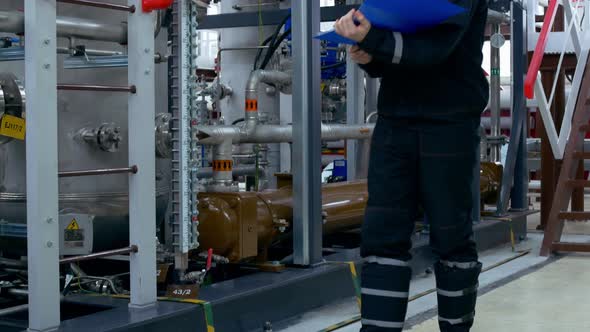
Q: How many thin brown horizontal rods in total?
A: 4